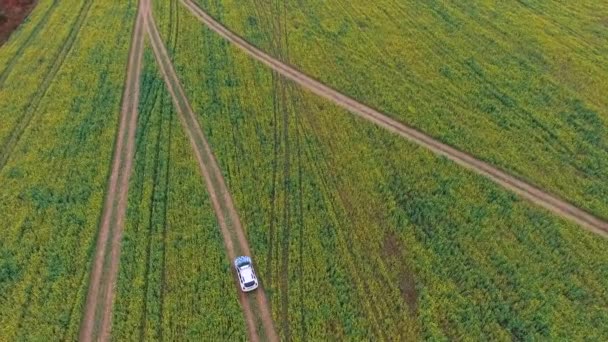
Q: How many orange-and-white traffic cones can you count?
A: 0